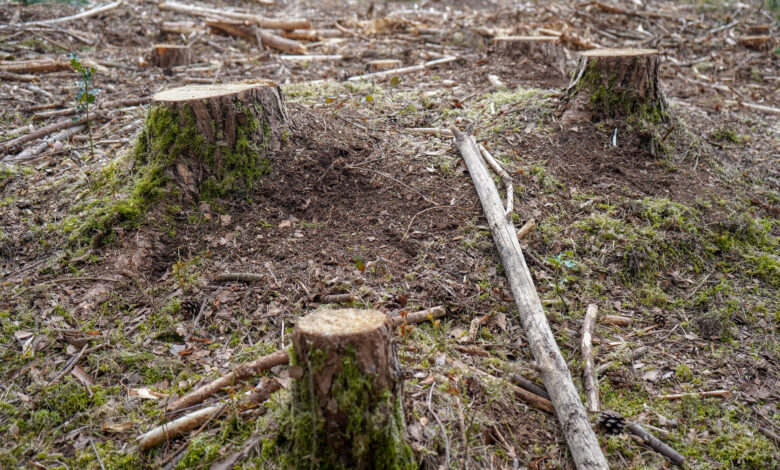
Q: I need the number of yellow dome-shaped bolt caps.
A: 0